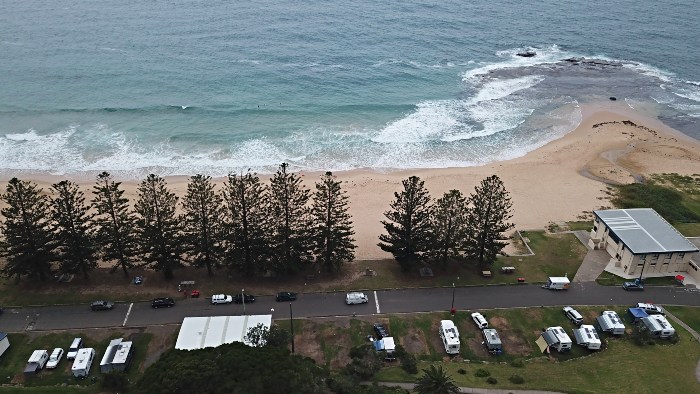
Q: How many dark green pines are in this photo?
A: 11